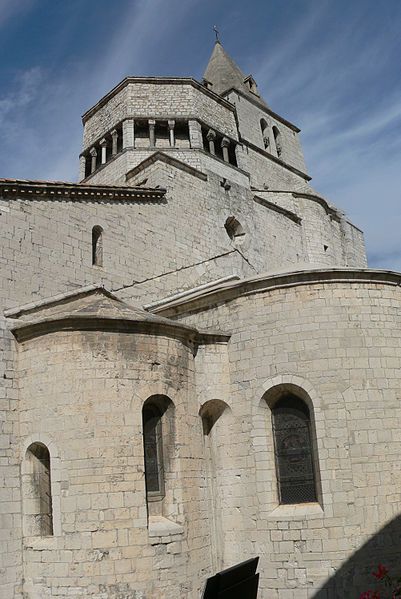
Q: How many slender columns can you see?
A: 7